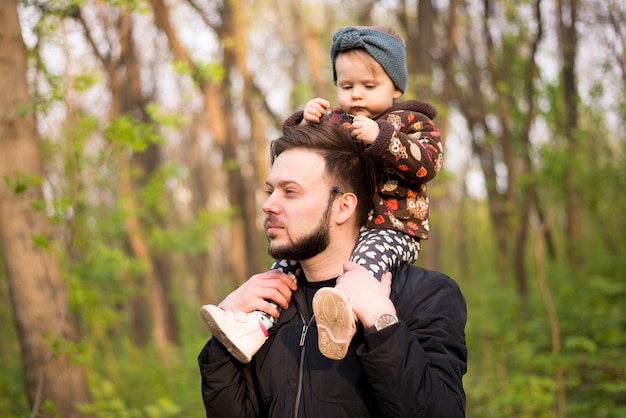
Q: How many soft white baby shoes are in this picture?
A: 2